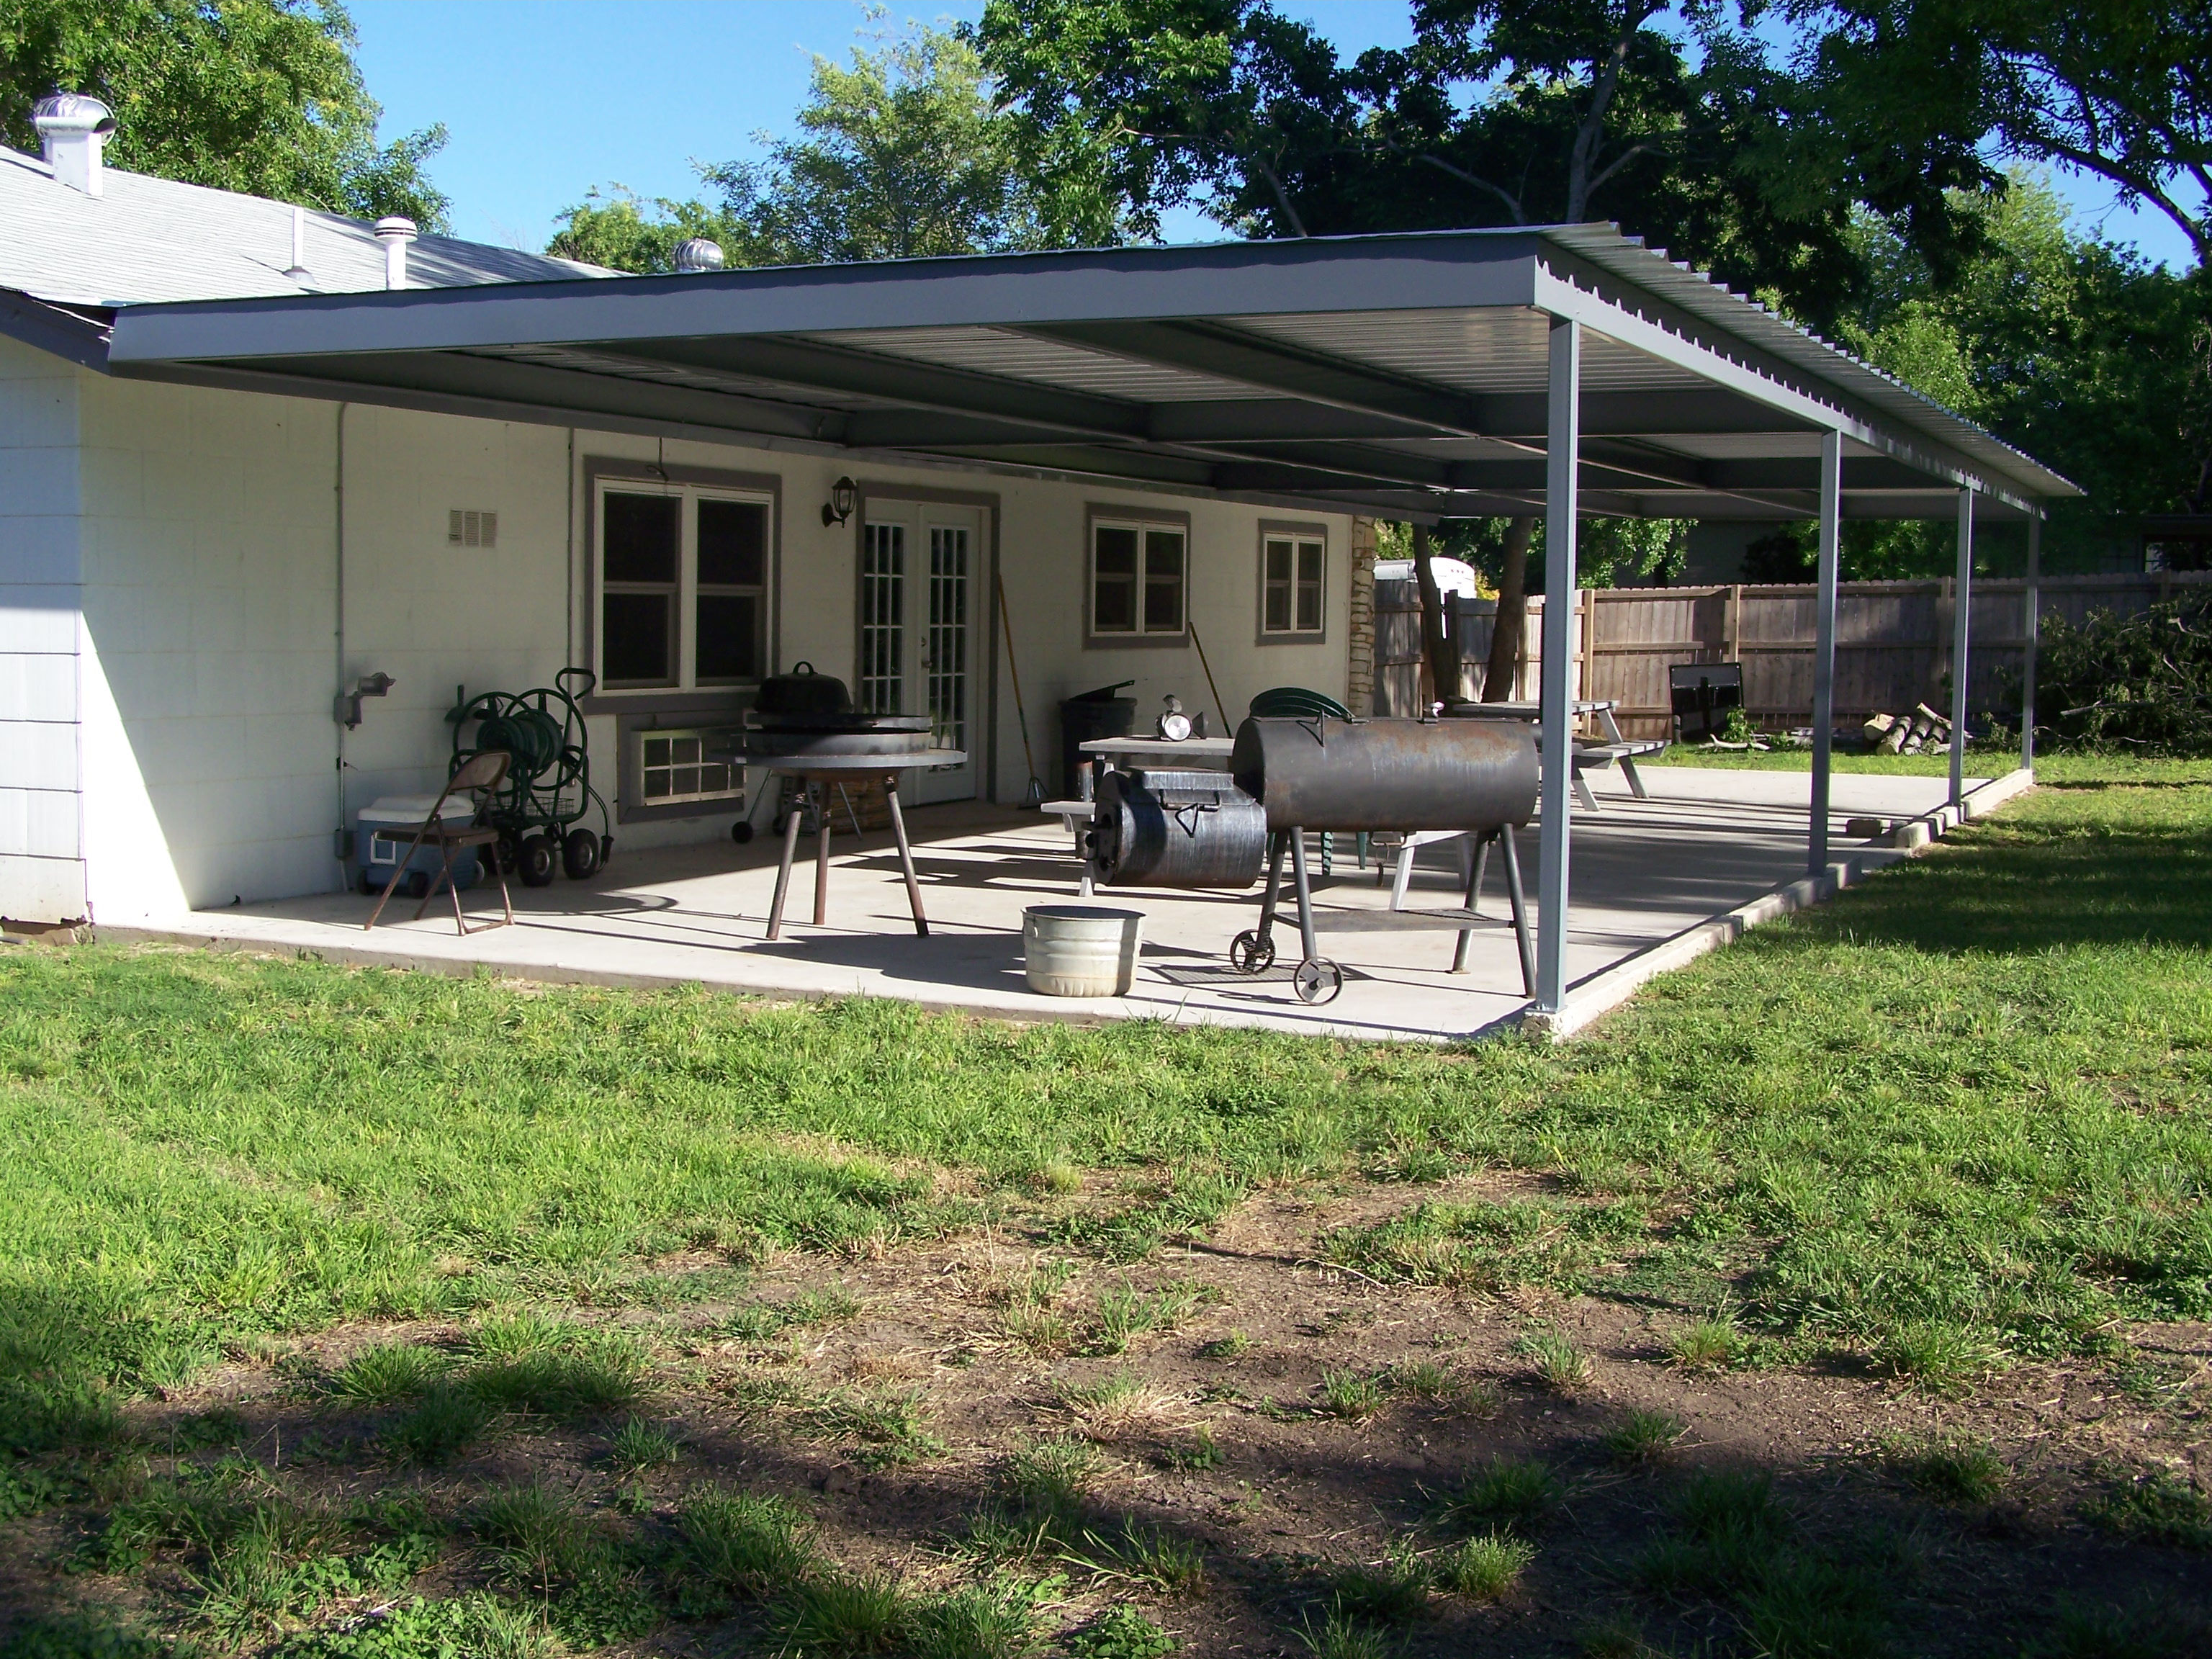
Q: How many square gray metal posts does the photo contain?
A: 4